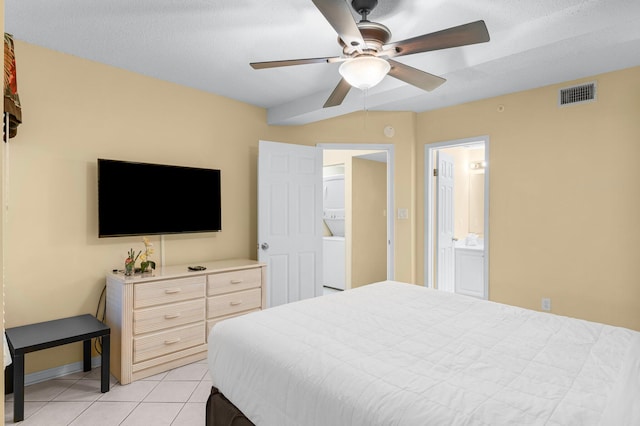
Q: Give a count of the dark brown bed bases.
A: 1